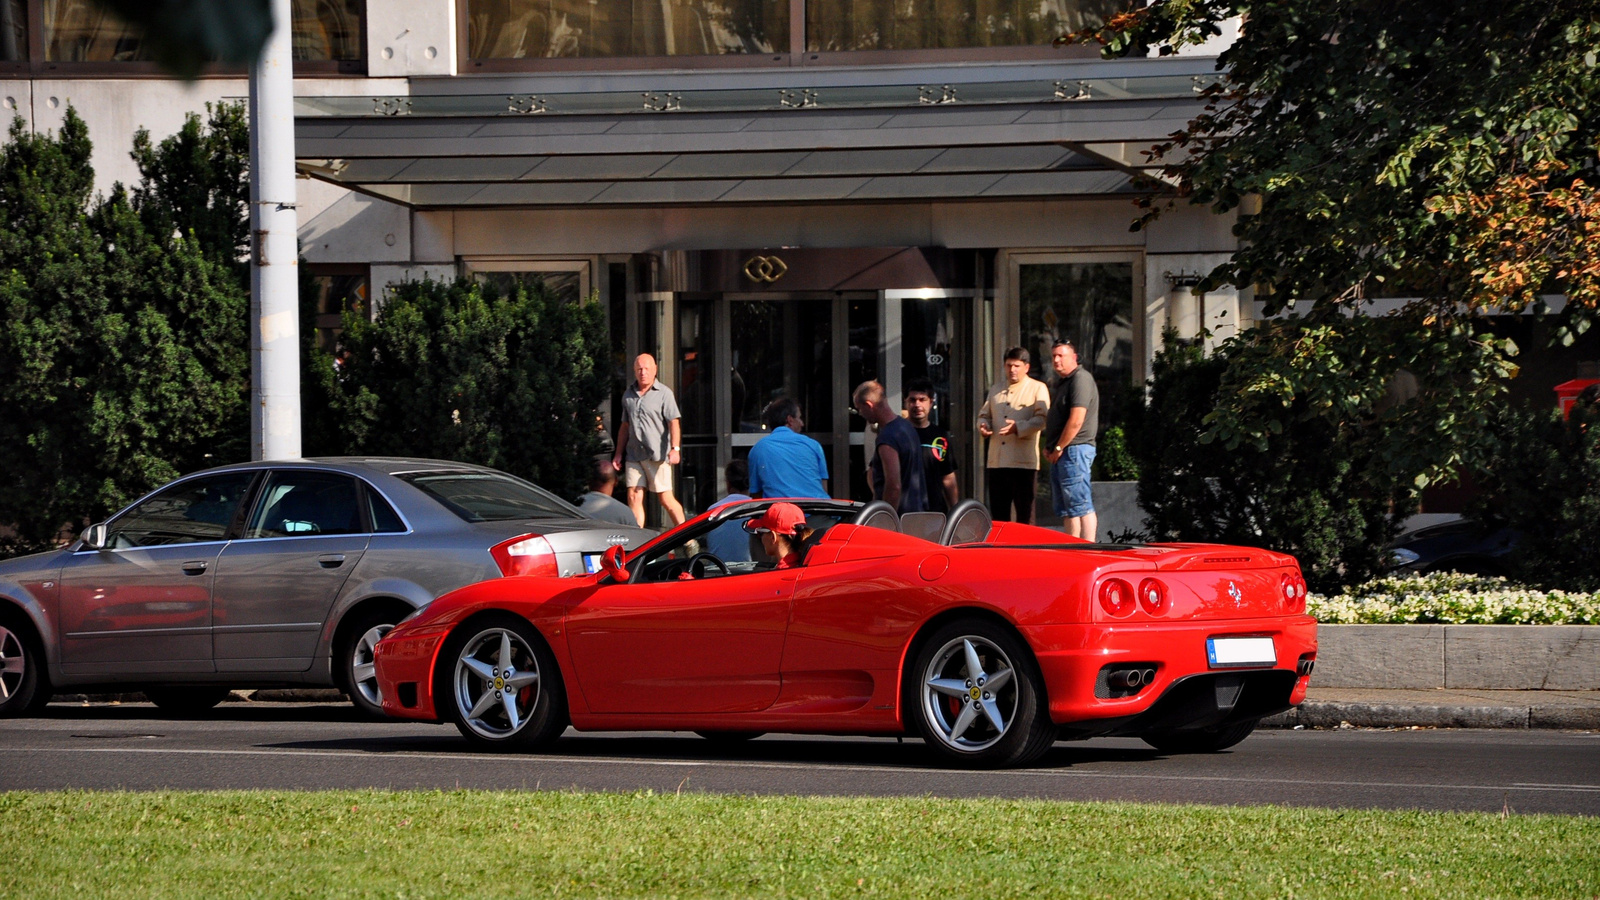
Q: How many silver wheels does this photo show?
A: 4